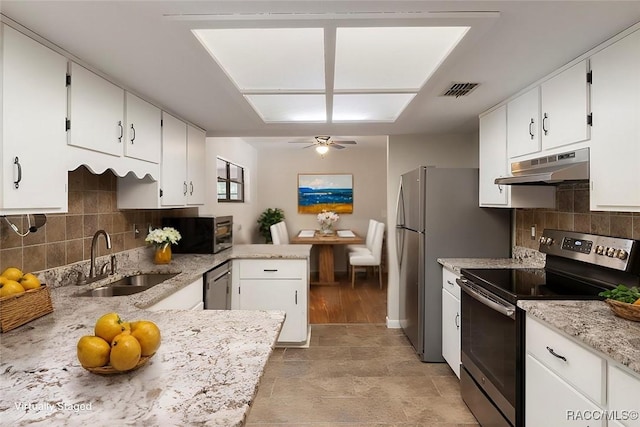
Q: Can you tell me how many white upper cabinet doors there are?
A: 9